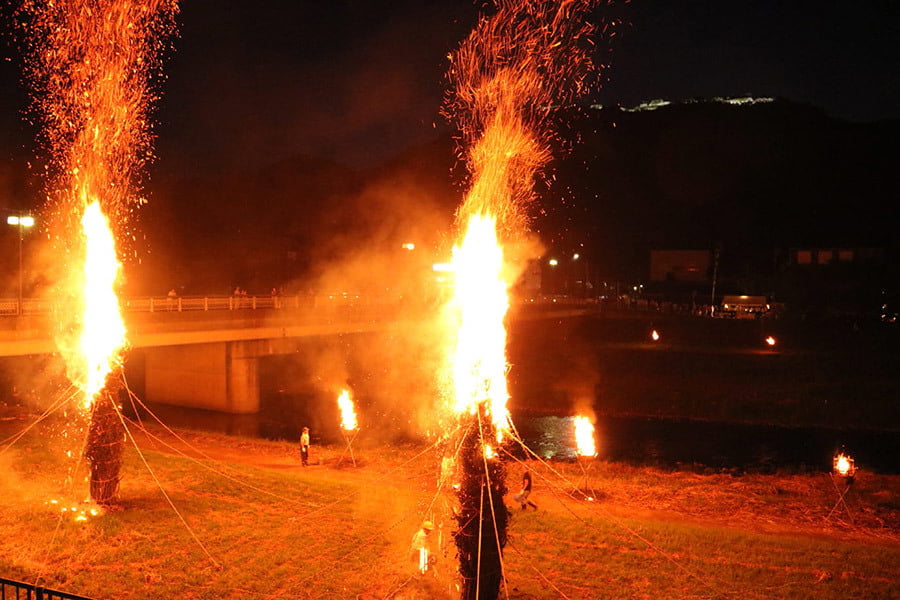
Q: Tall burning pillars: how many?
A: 2